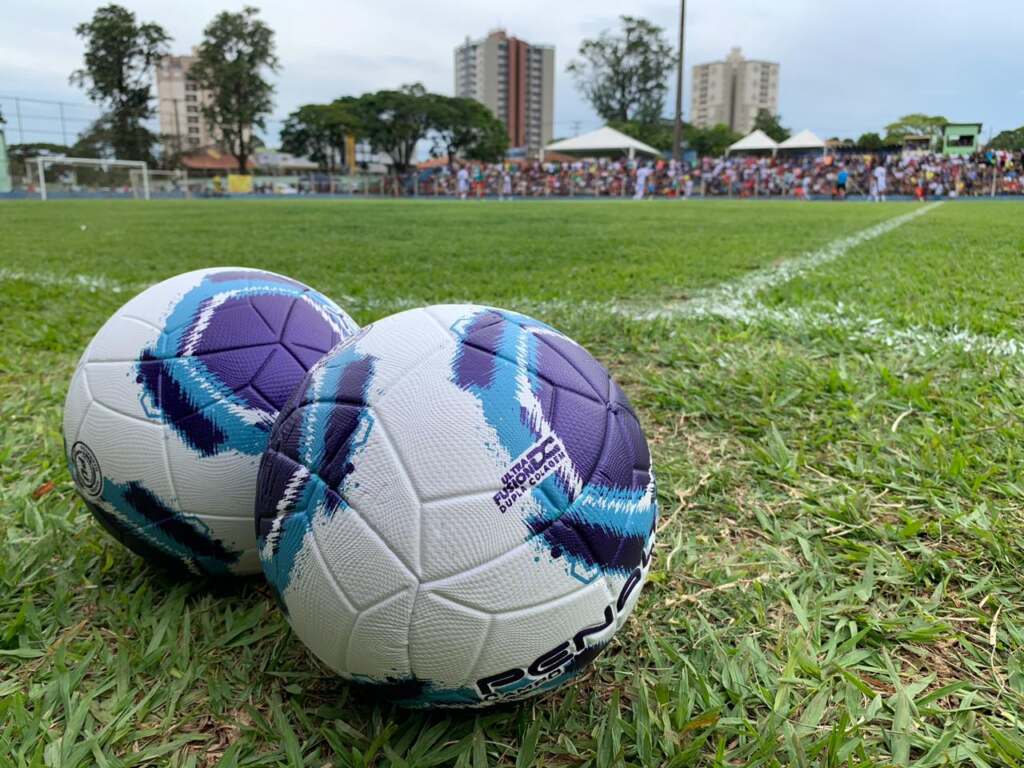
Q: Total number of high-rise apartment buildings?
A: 3